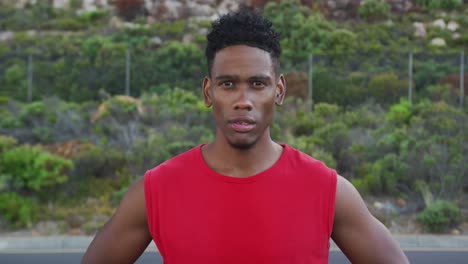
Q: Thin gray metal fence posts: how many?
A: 5